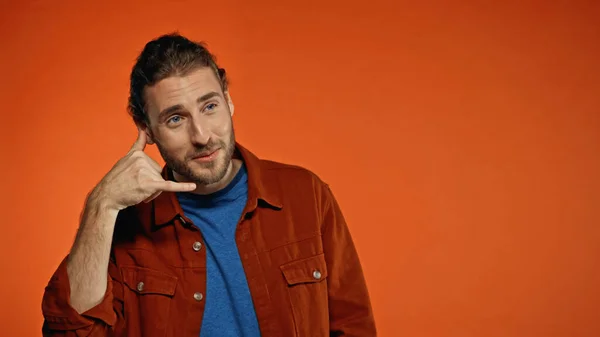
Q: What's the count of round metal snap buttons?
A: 4